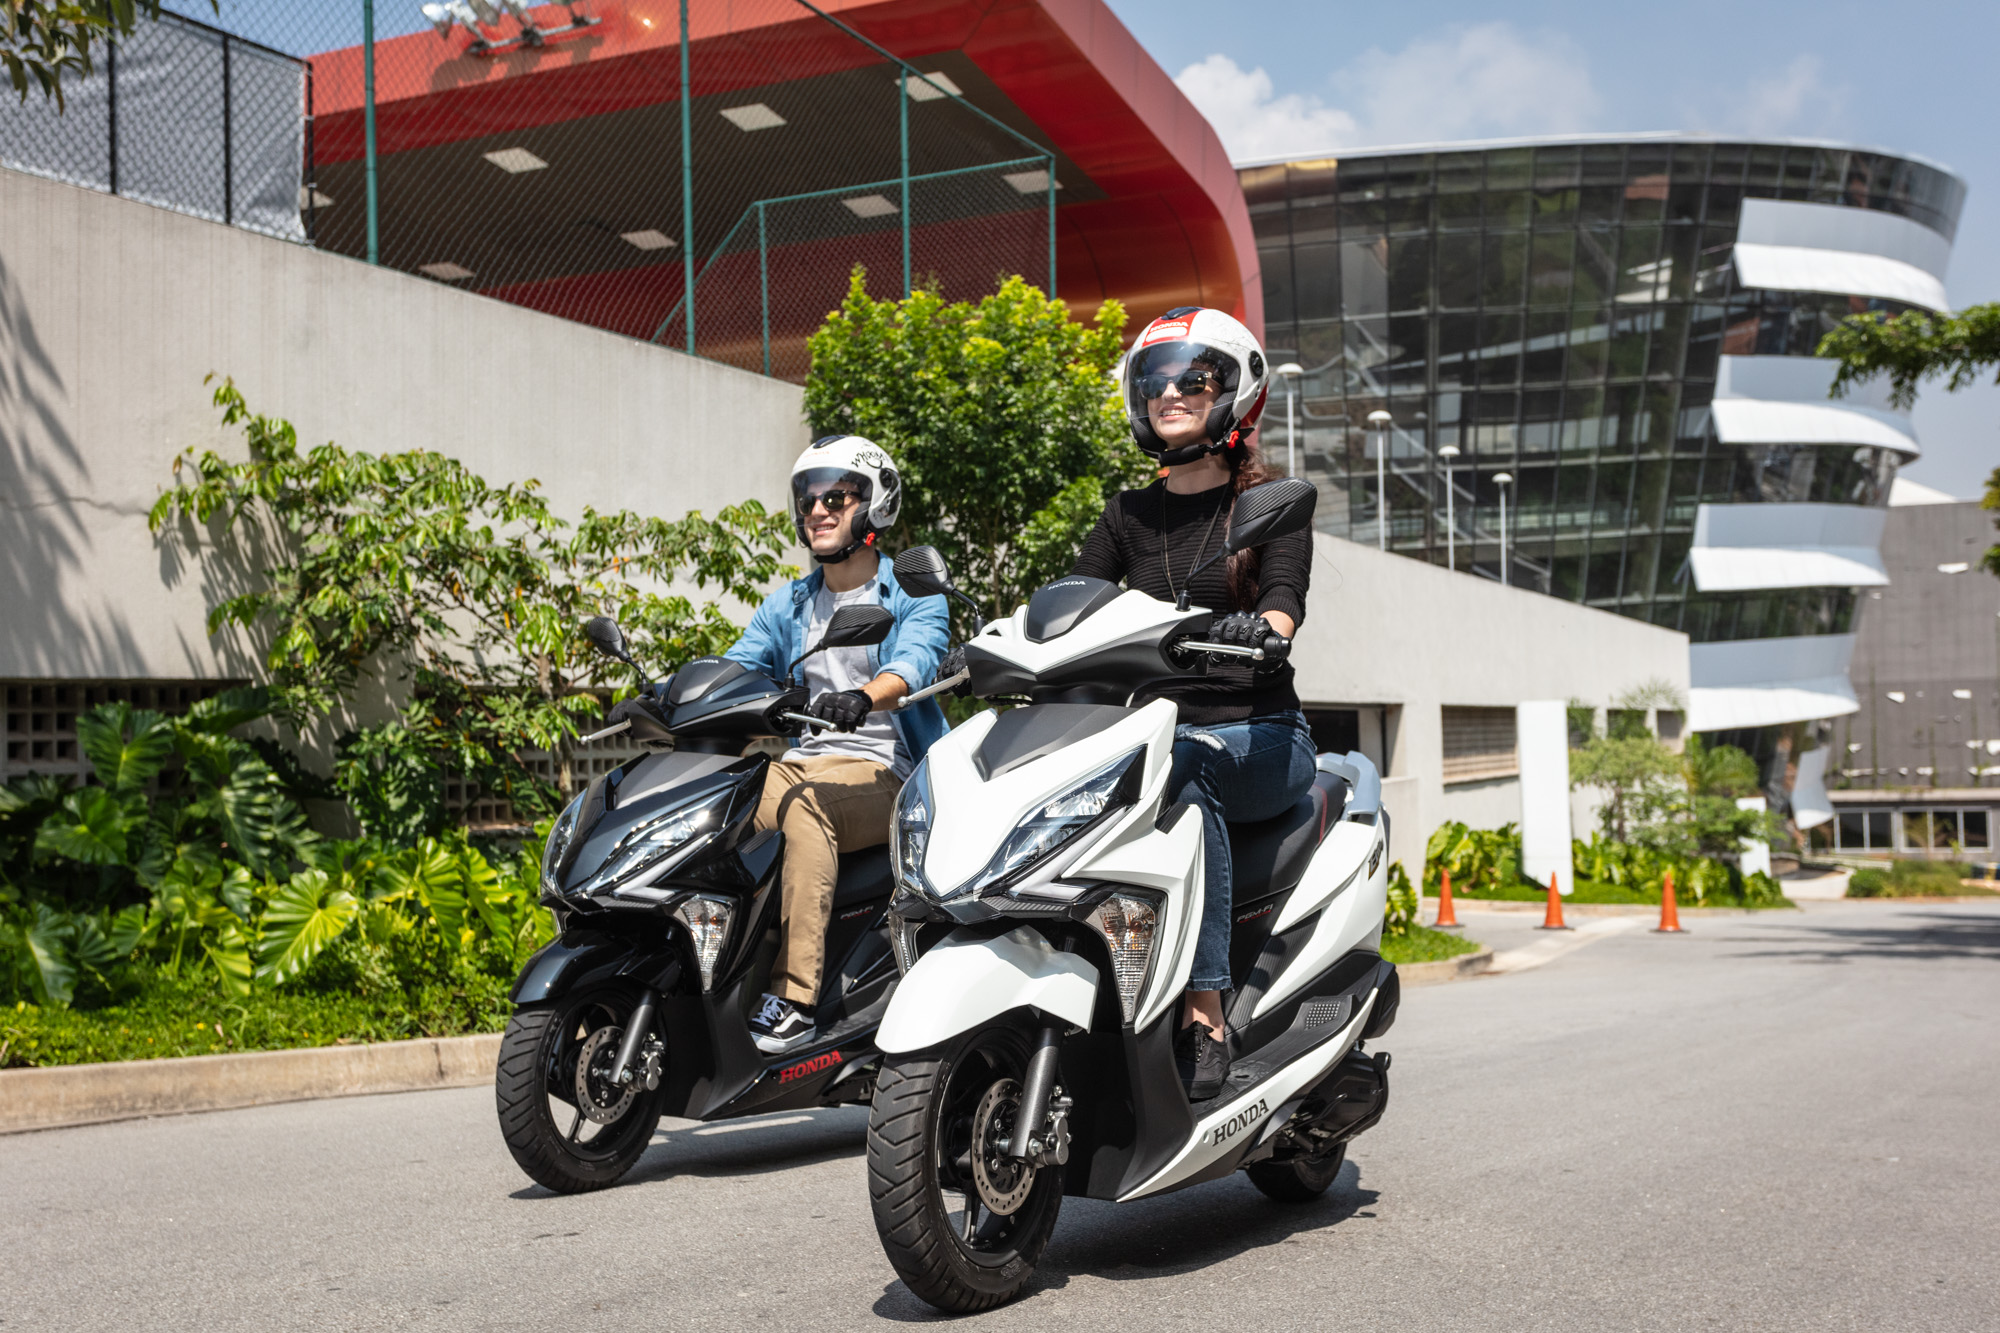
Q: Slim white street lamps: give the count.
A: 4